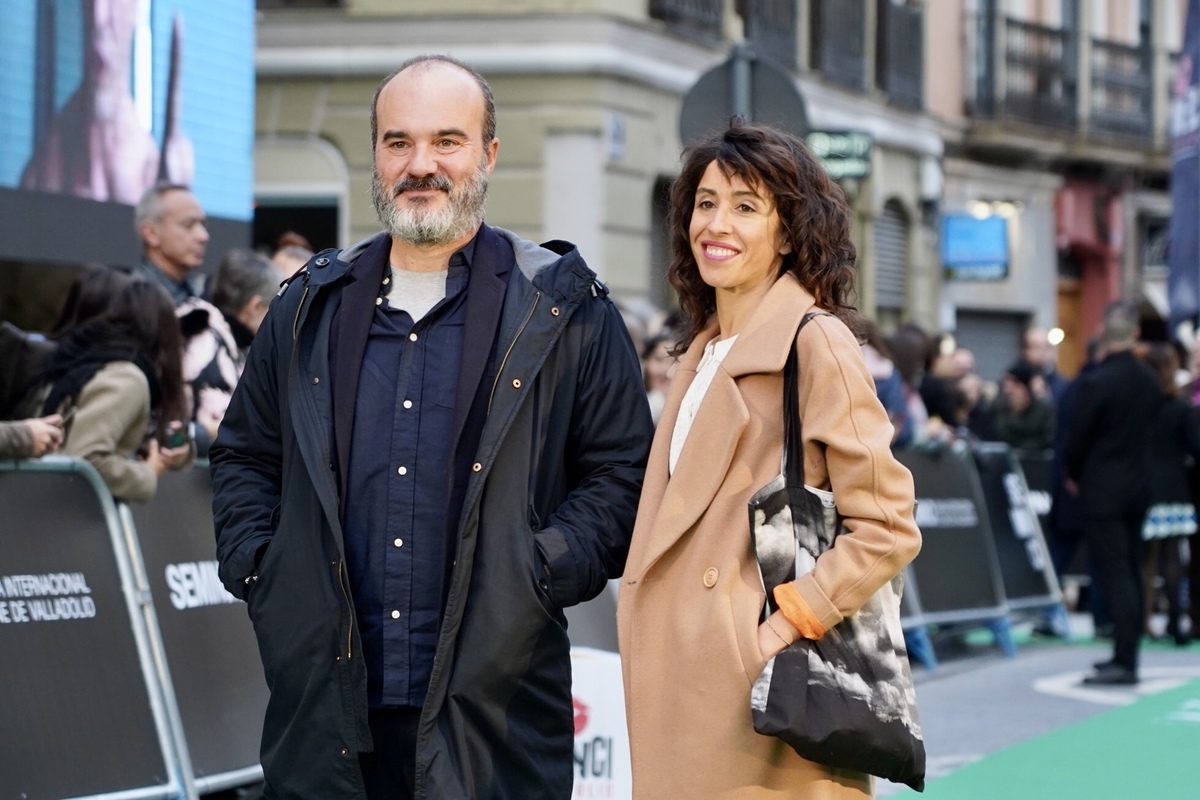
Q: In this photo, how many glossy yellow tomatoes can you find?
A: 0